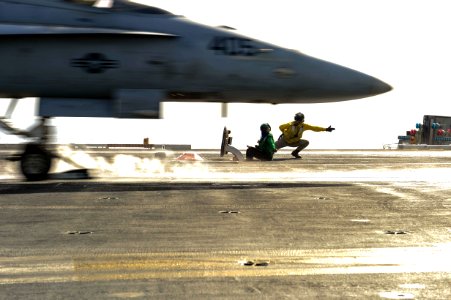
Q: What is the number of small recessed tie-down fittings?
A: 6